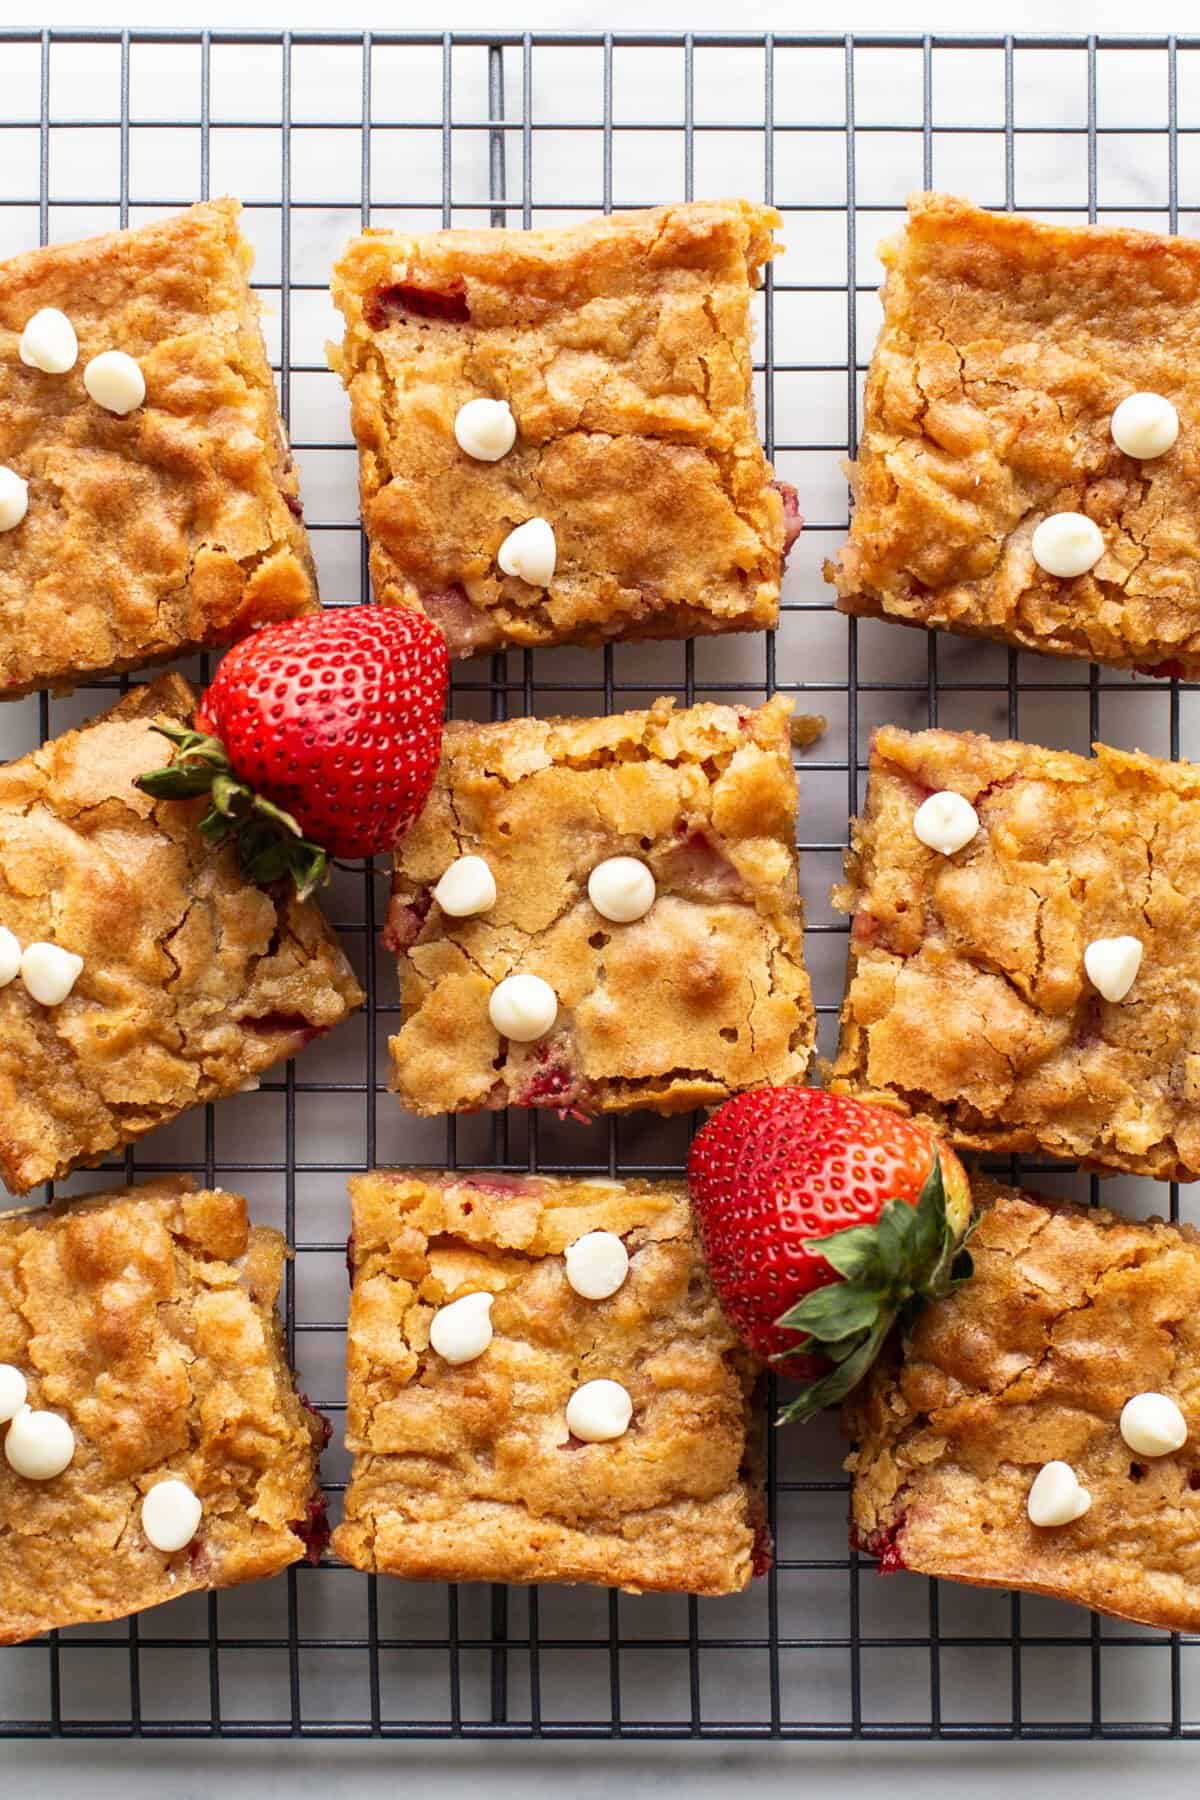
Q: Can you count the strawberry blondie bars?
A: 9